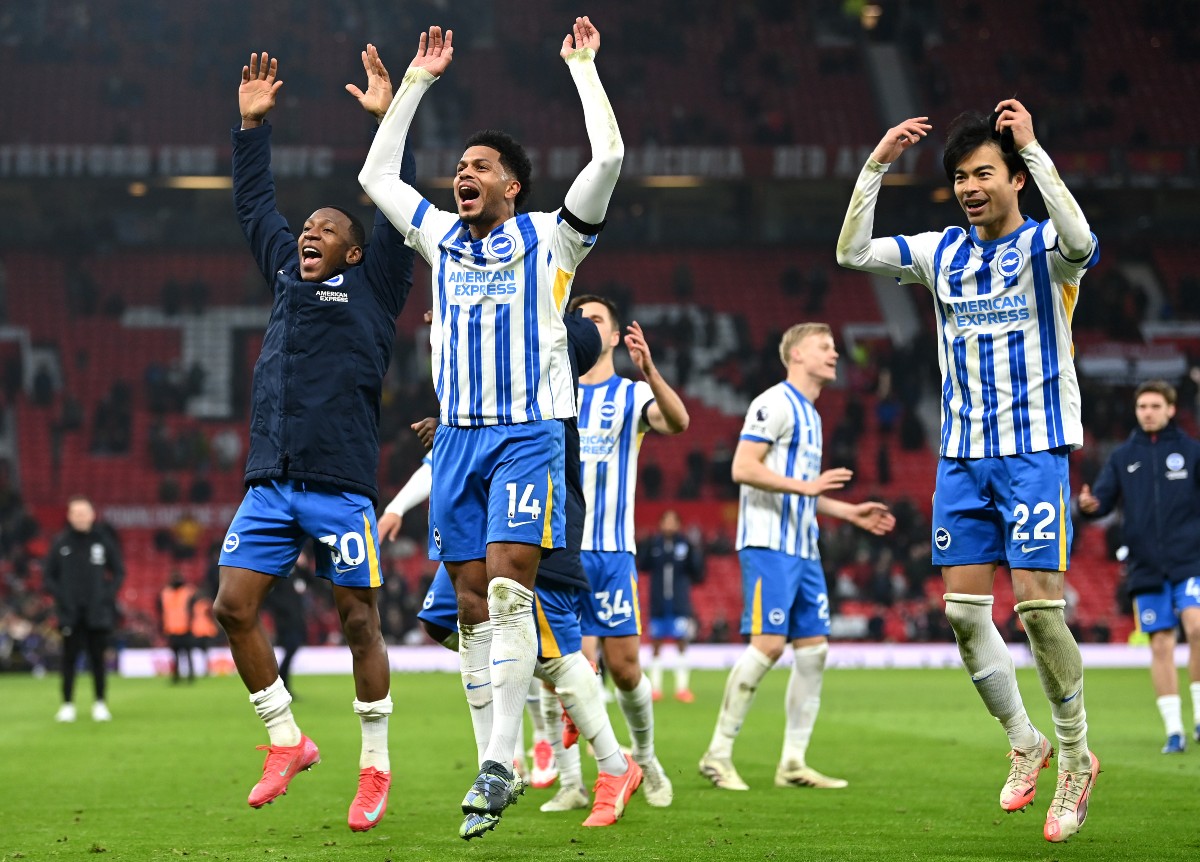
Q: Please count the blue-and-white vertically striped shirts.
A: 4